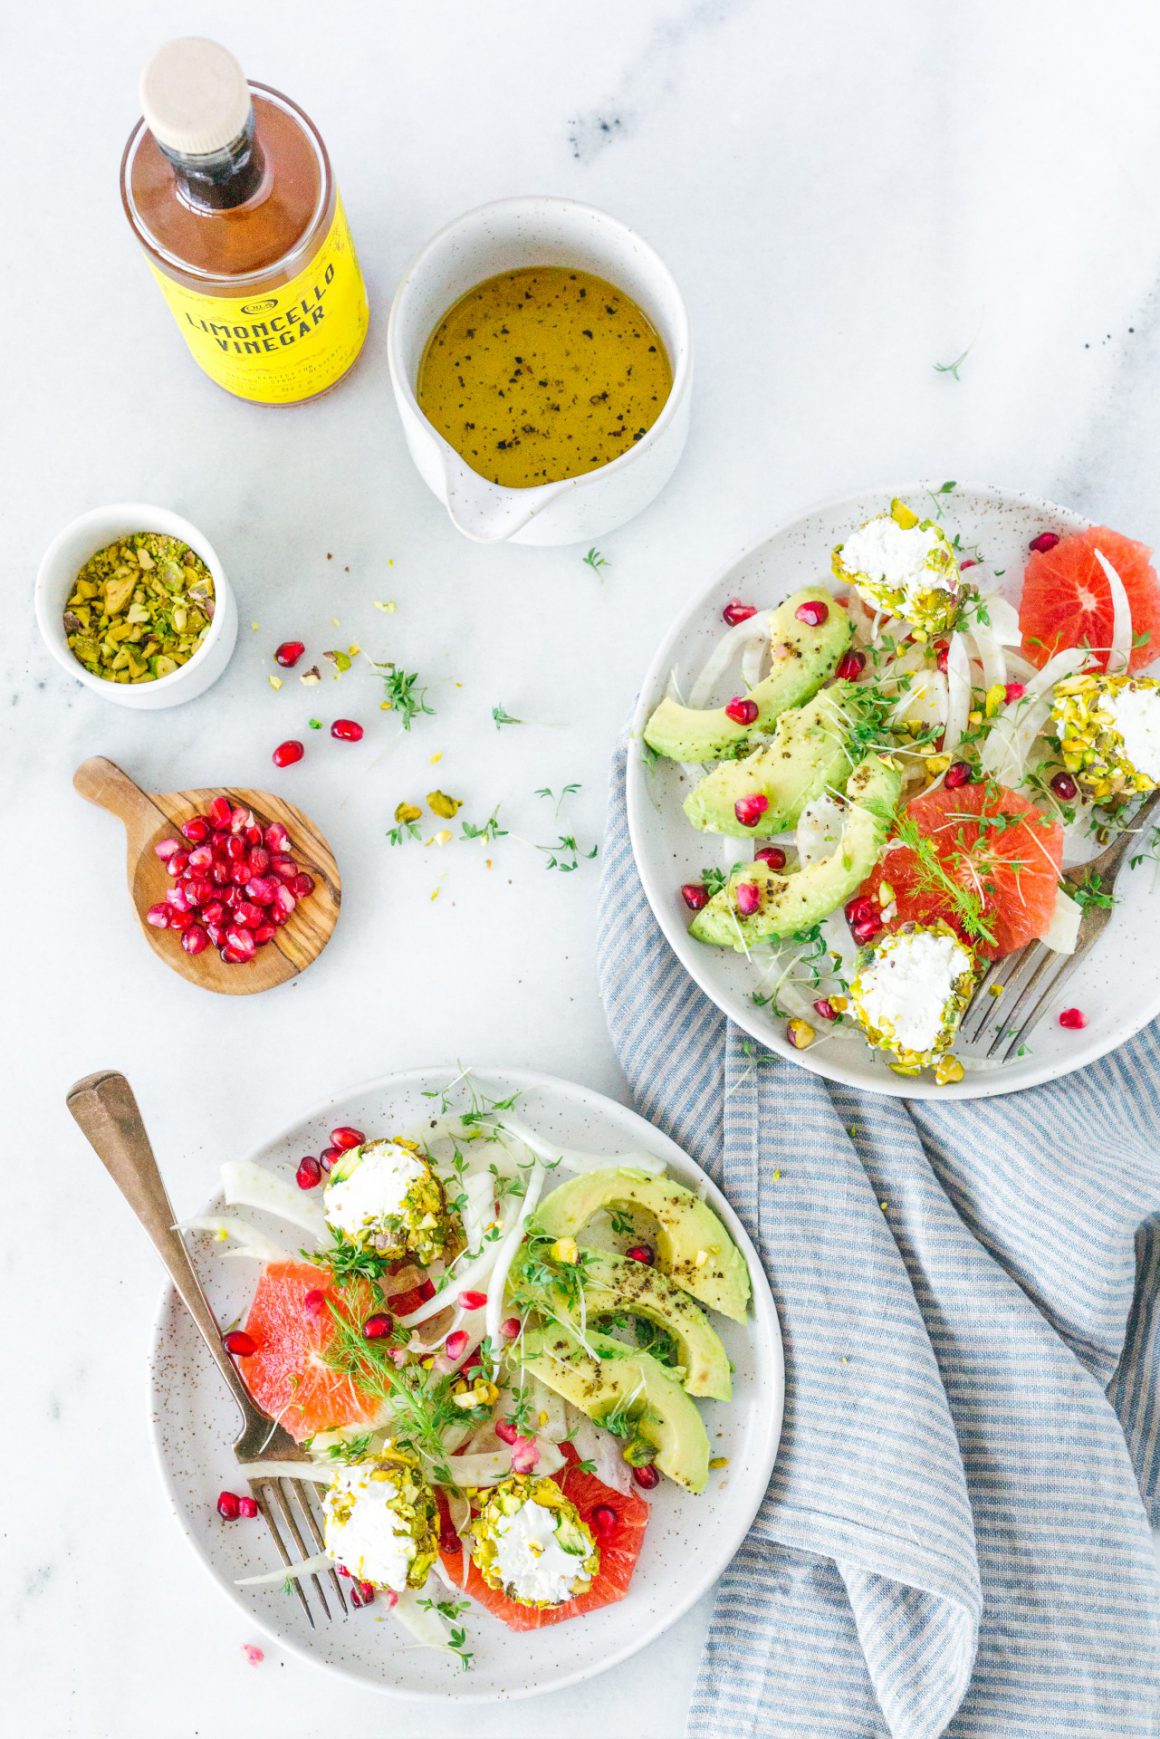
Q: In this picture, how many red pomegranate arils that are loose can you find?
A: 3